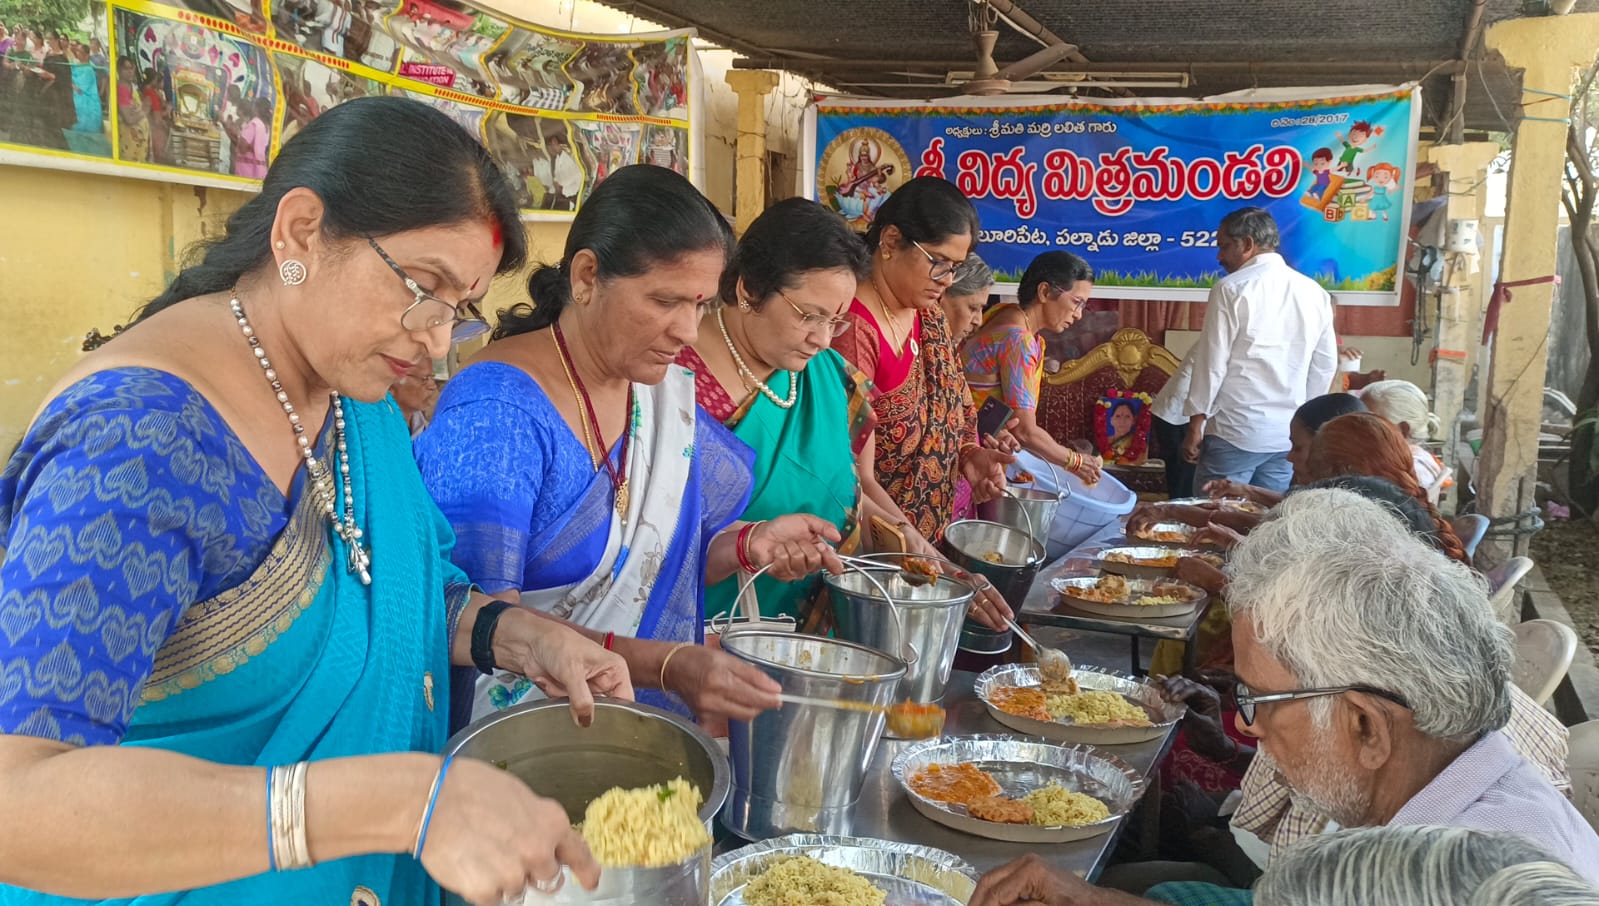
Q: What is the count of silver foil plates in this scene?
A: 7